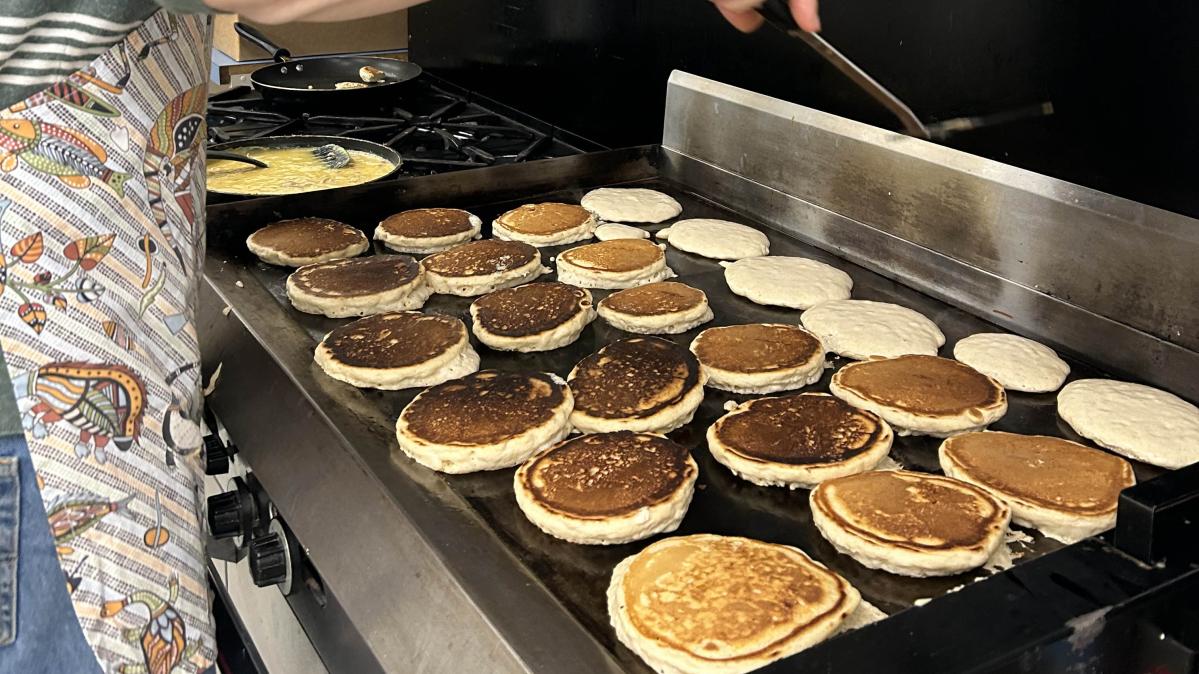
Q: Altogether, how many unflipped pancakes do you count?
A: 7